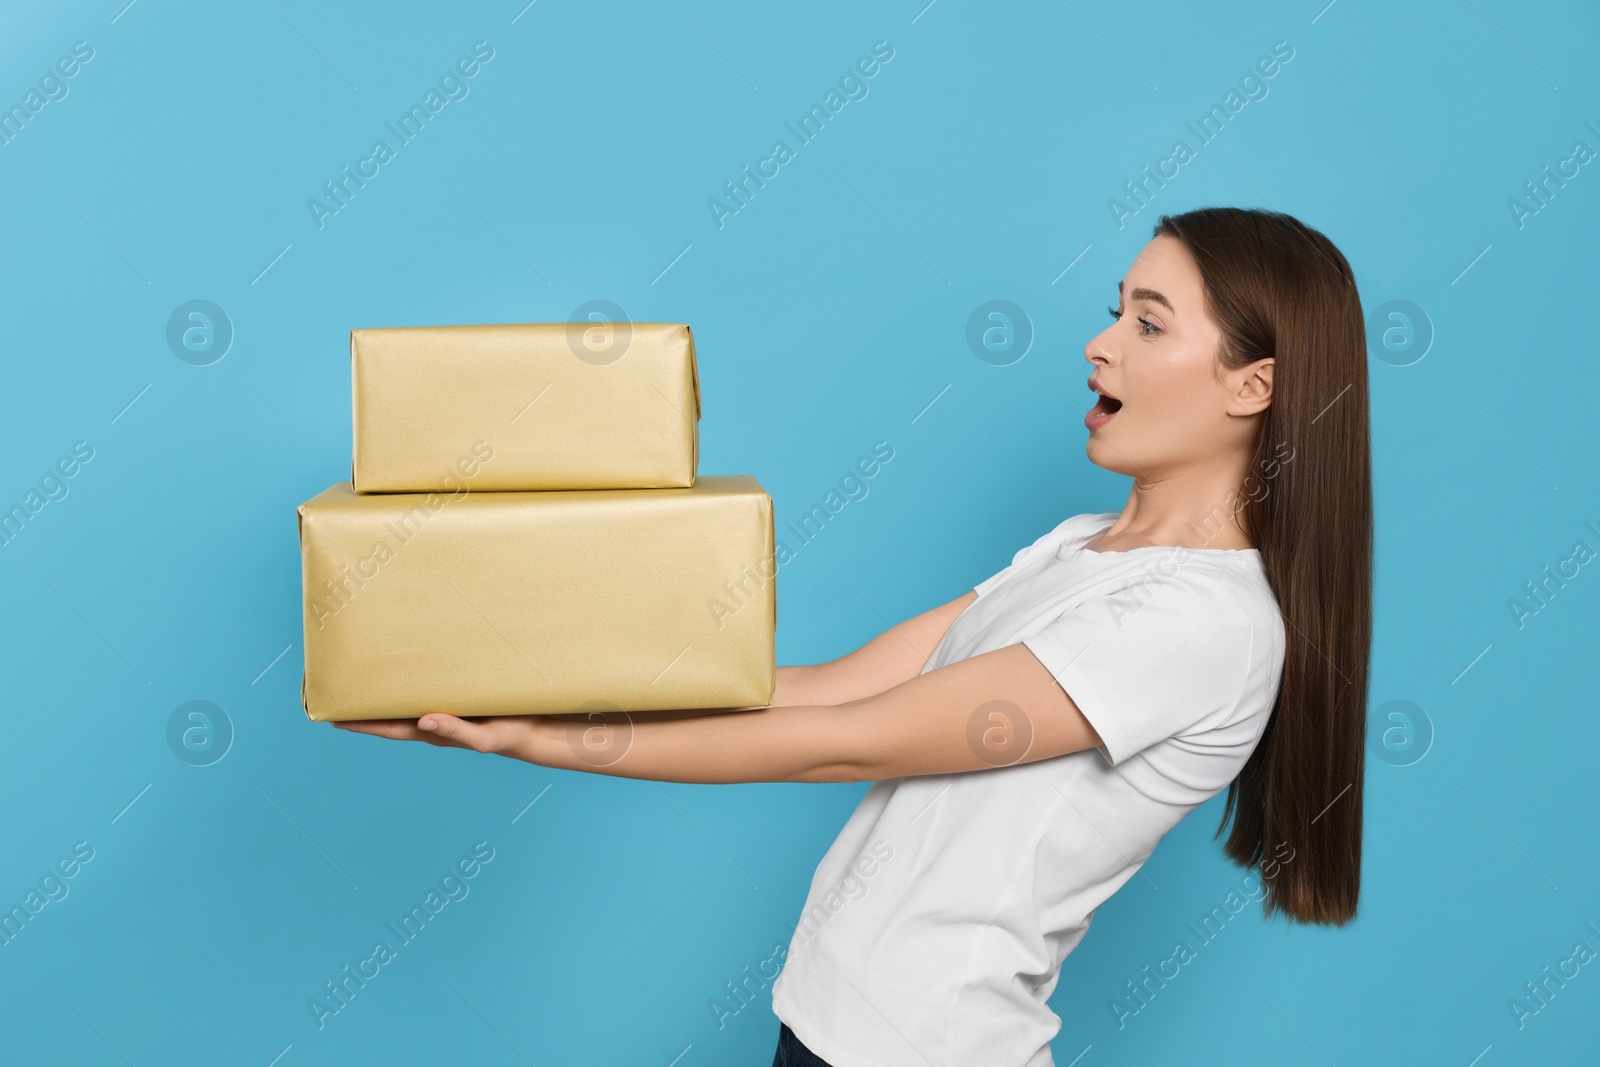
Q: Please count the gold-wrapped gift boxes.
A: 2